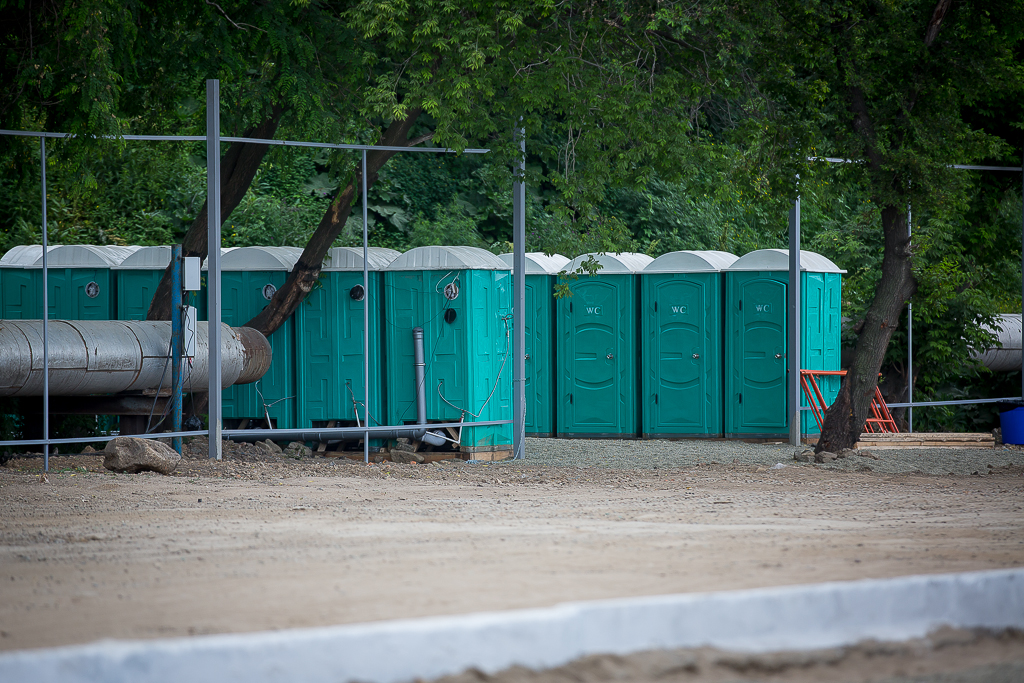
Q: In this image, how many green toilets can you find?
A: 10